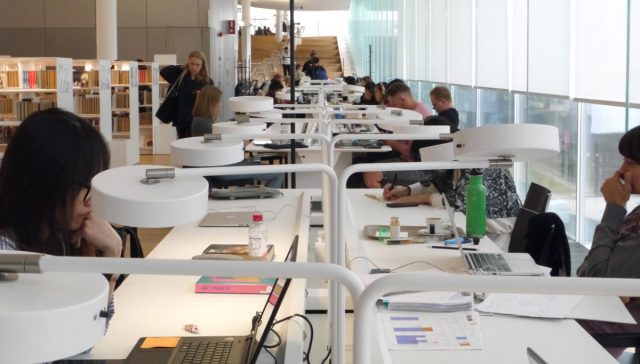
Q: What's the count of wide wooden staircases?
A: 1